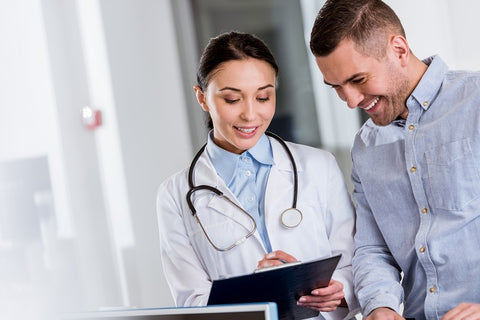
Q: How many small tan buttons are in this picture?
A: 6